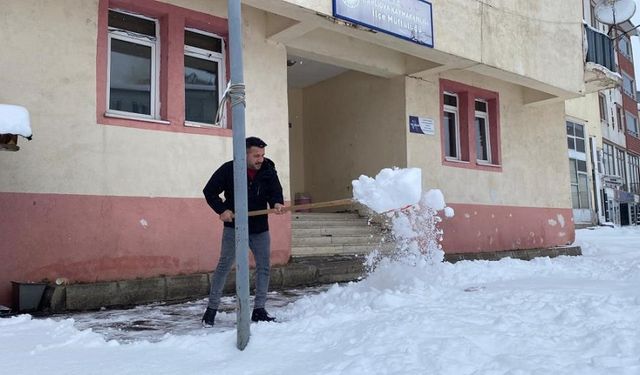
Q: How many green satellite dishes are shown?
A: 0